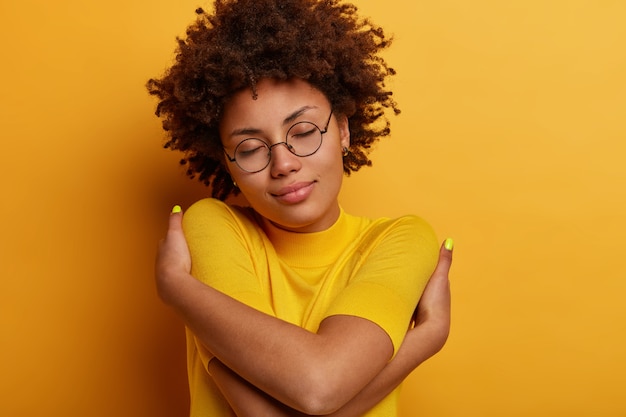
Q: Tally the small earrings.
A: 2